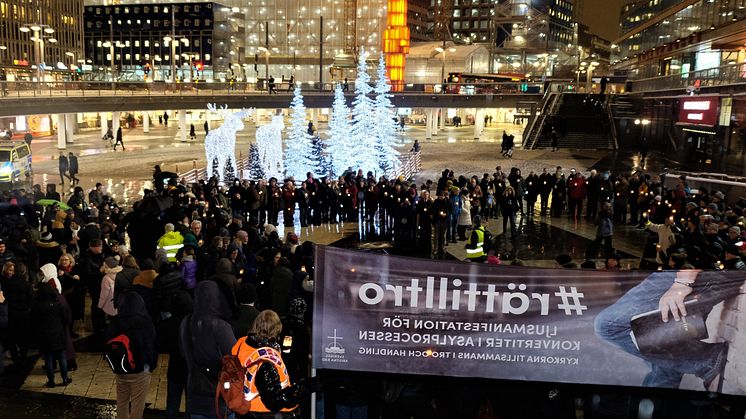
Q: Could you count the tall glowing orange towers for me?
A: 1